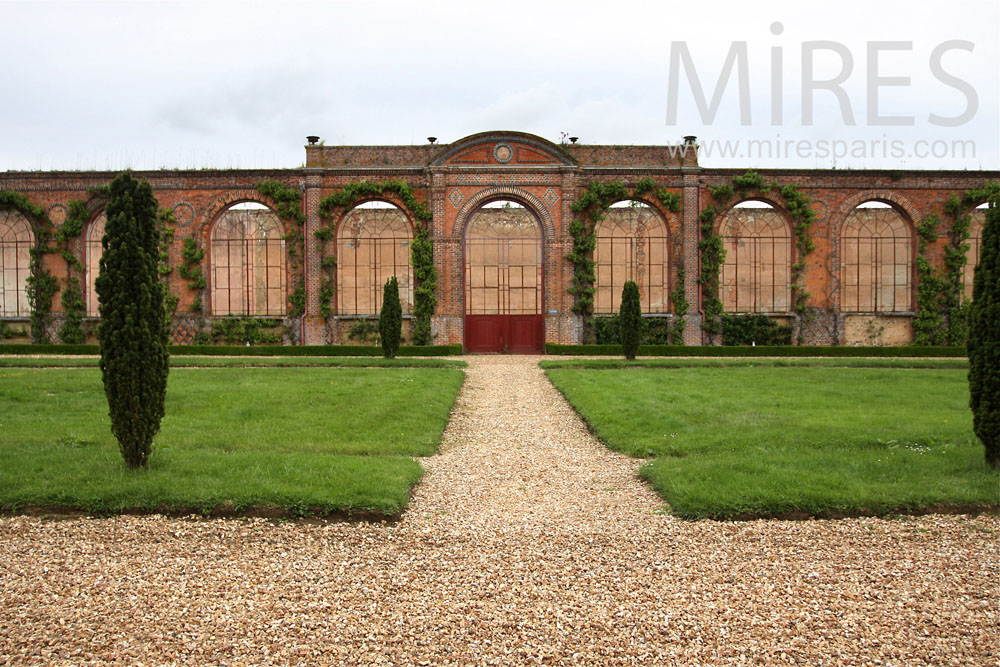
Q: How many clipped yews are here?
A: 4